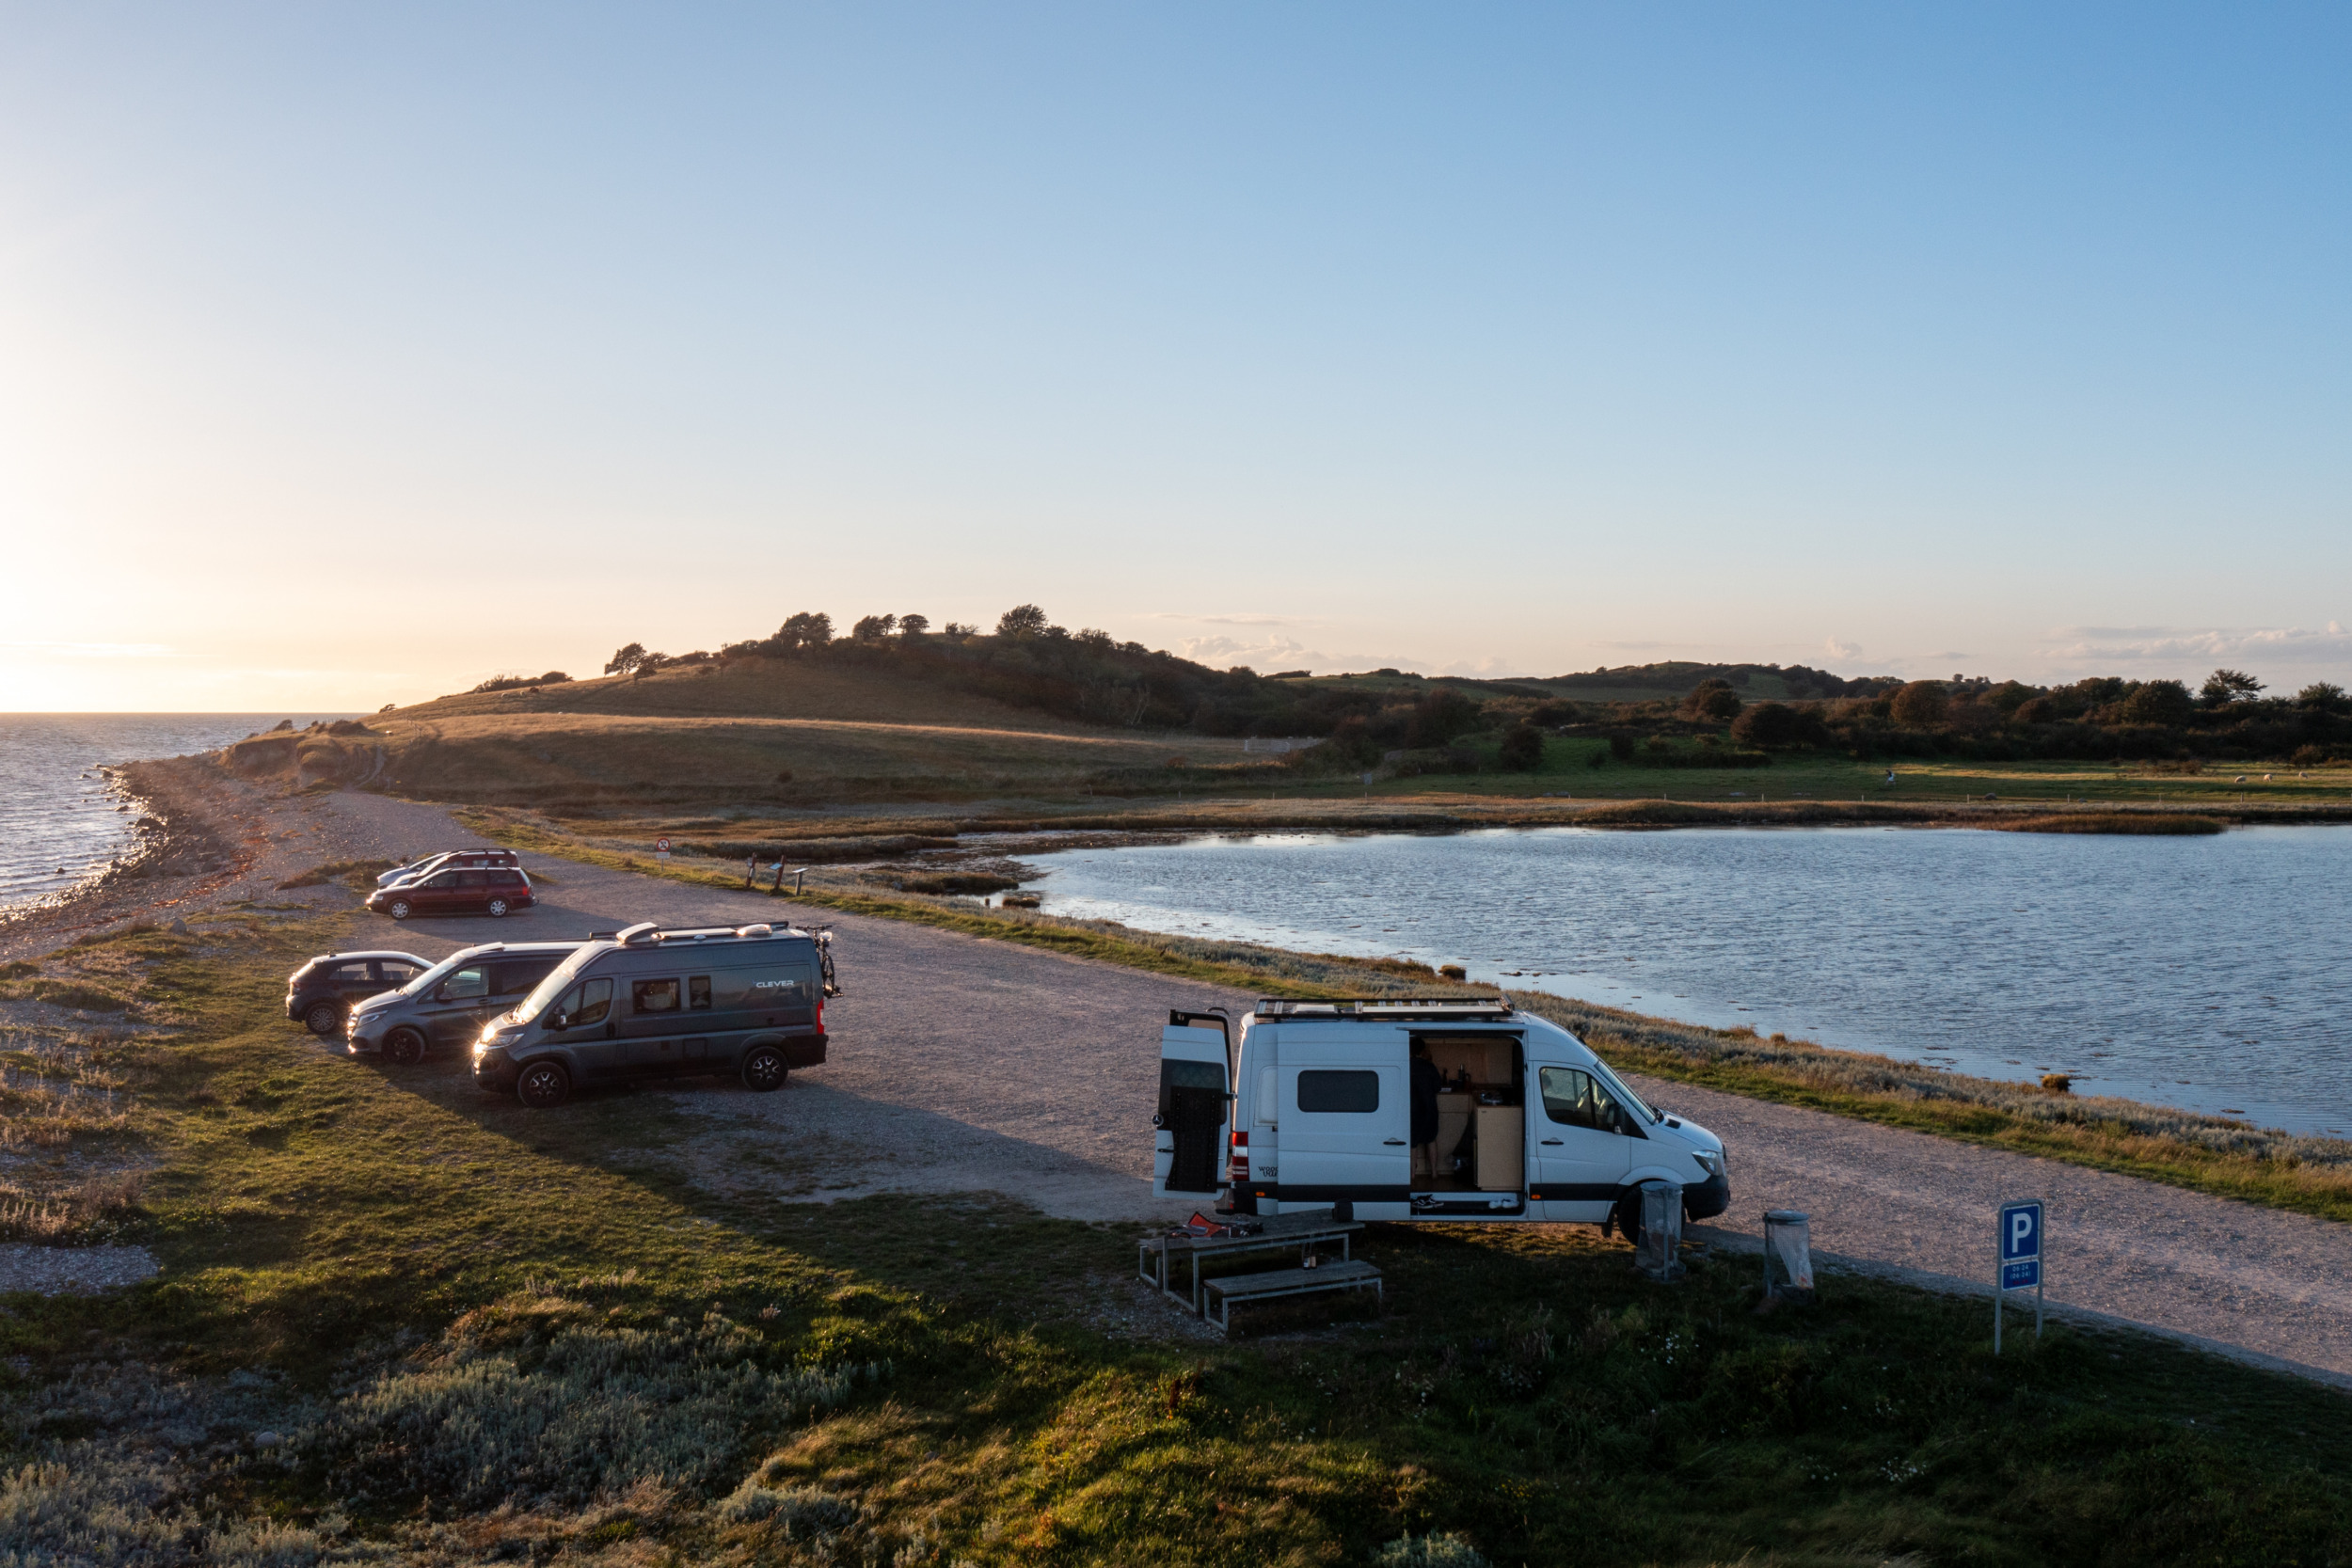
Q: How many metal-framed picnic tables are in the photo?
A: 1